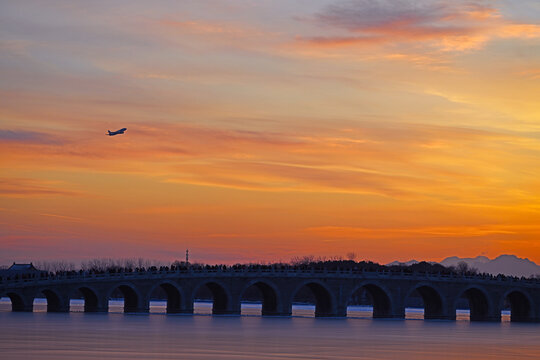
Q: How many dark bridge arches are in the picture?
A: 12